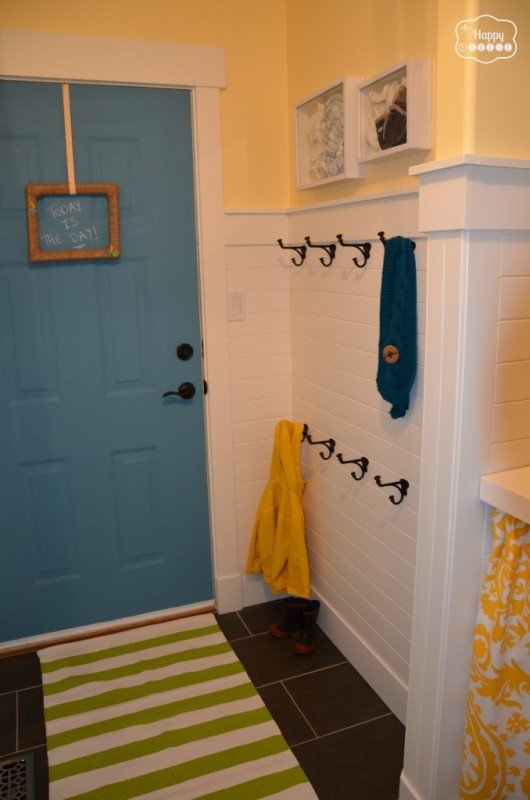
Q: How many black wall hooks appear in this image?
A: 8